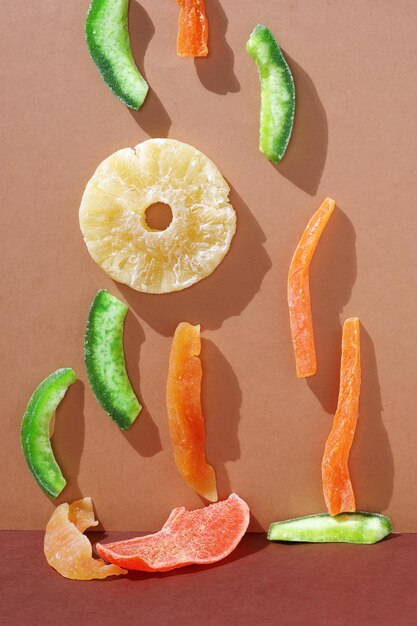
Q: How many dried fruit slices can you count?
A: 12